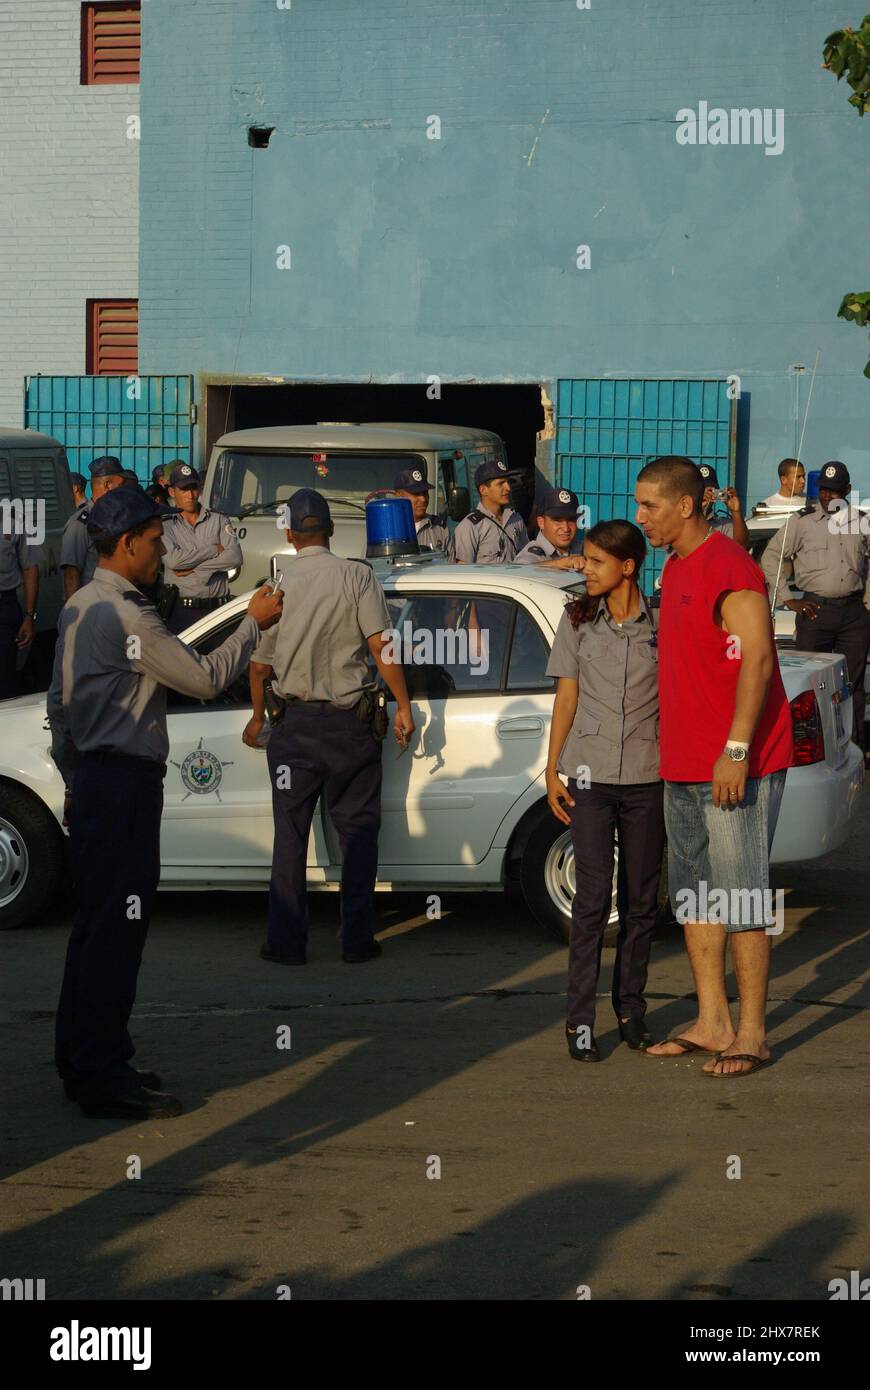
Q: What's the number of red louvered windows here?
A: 2